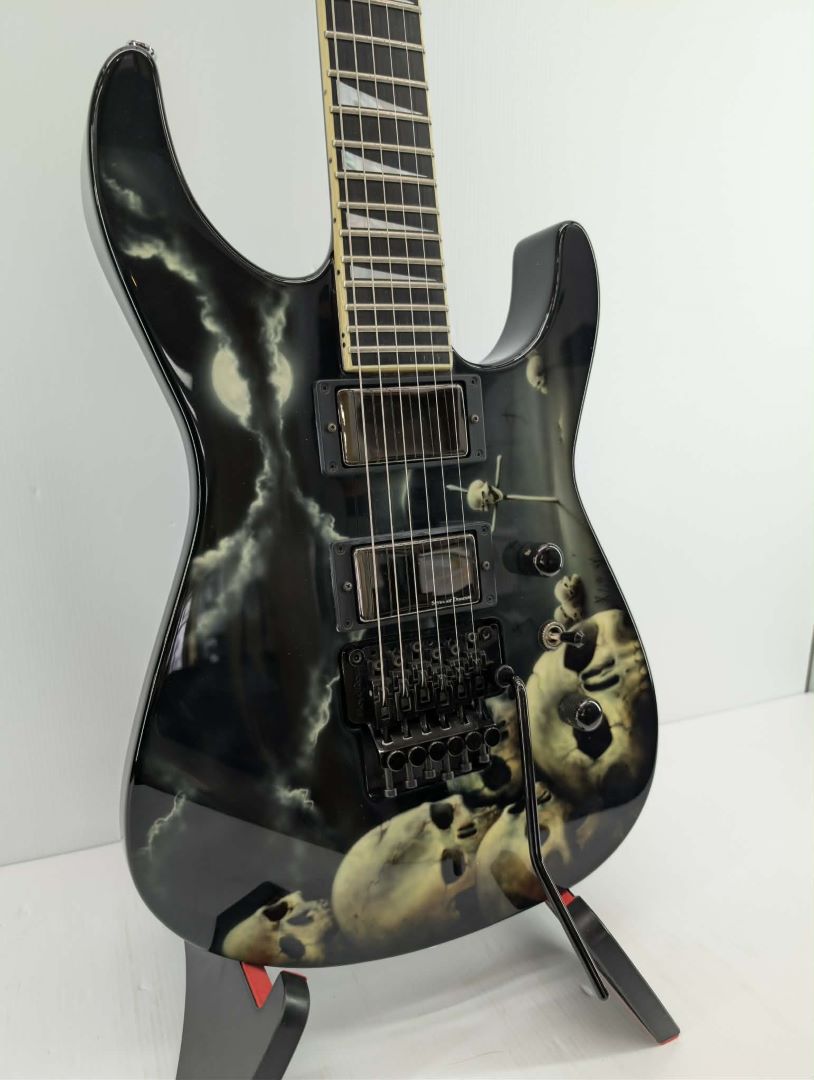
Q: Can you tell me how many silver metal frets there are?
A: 13